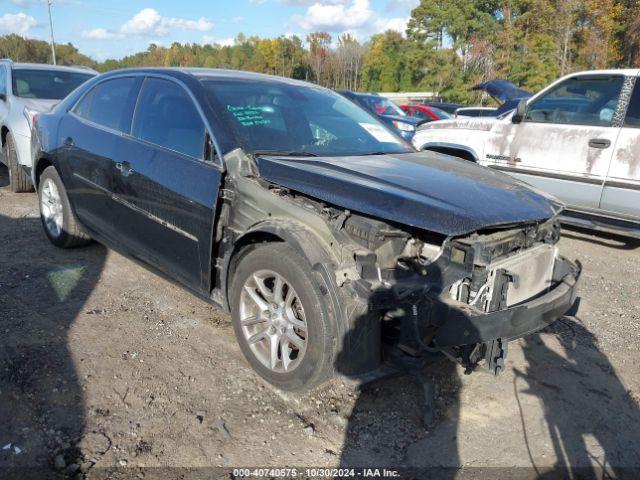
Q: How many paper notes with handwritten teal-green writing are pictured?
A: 0